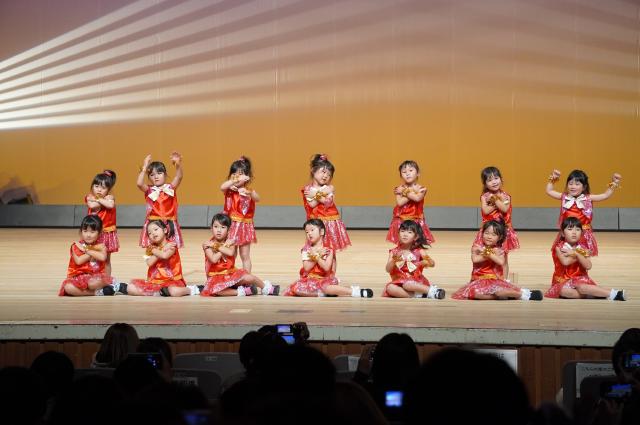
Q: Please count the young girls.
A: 14